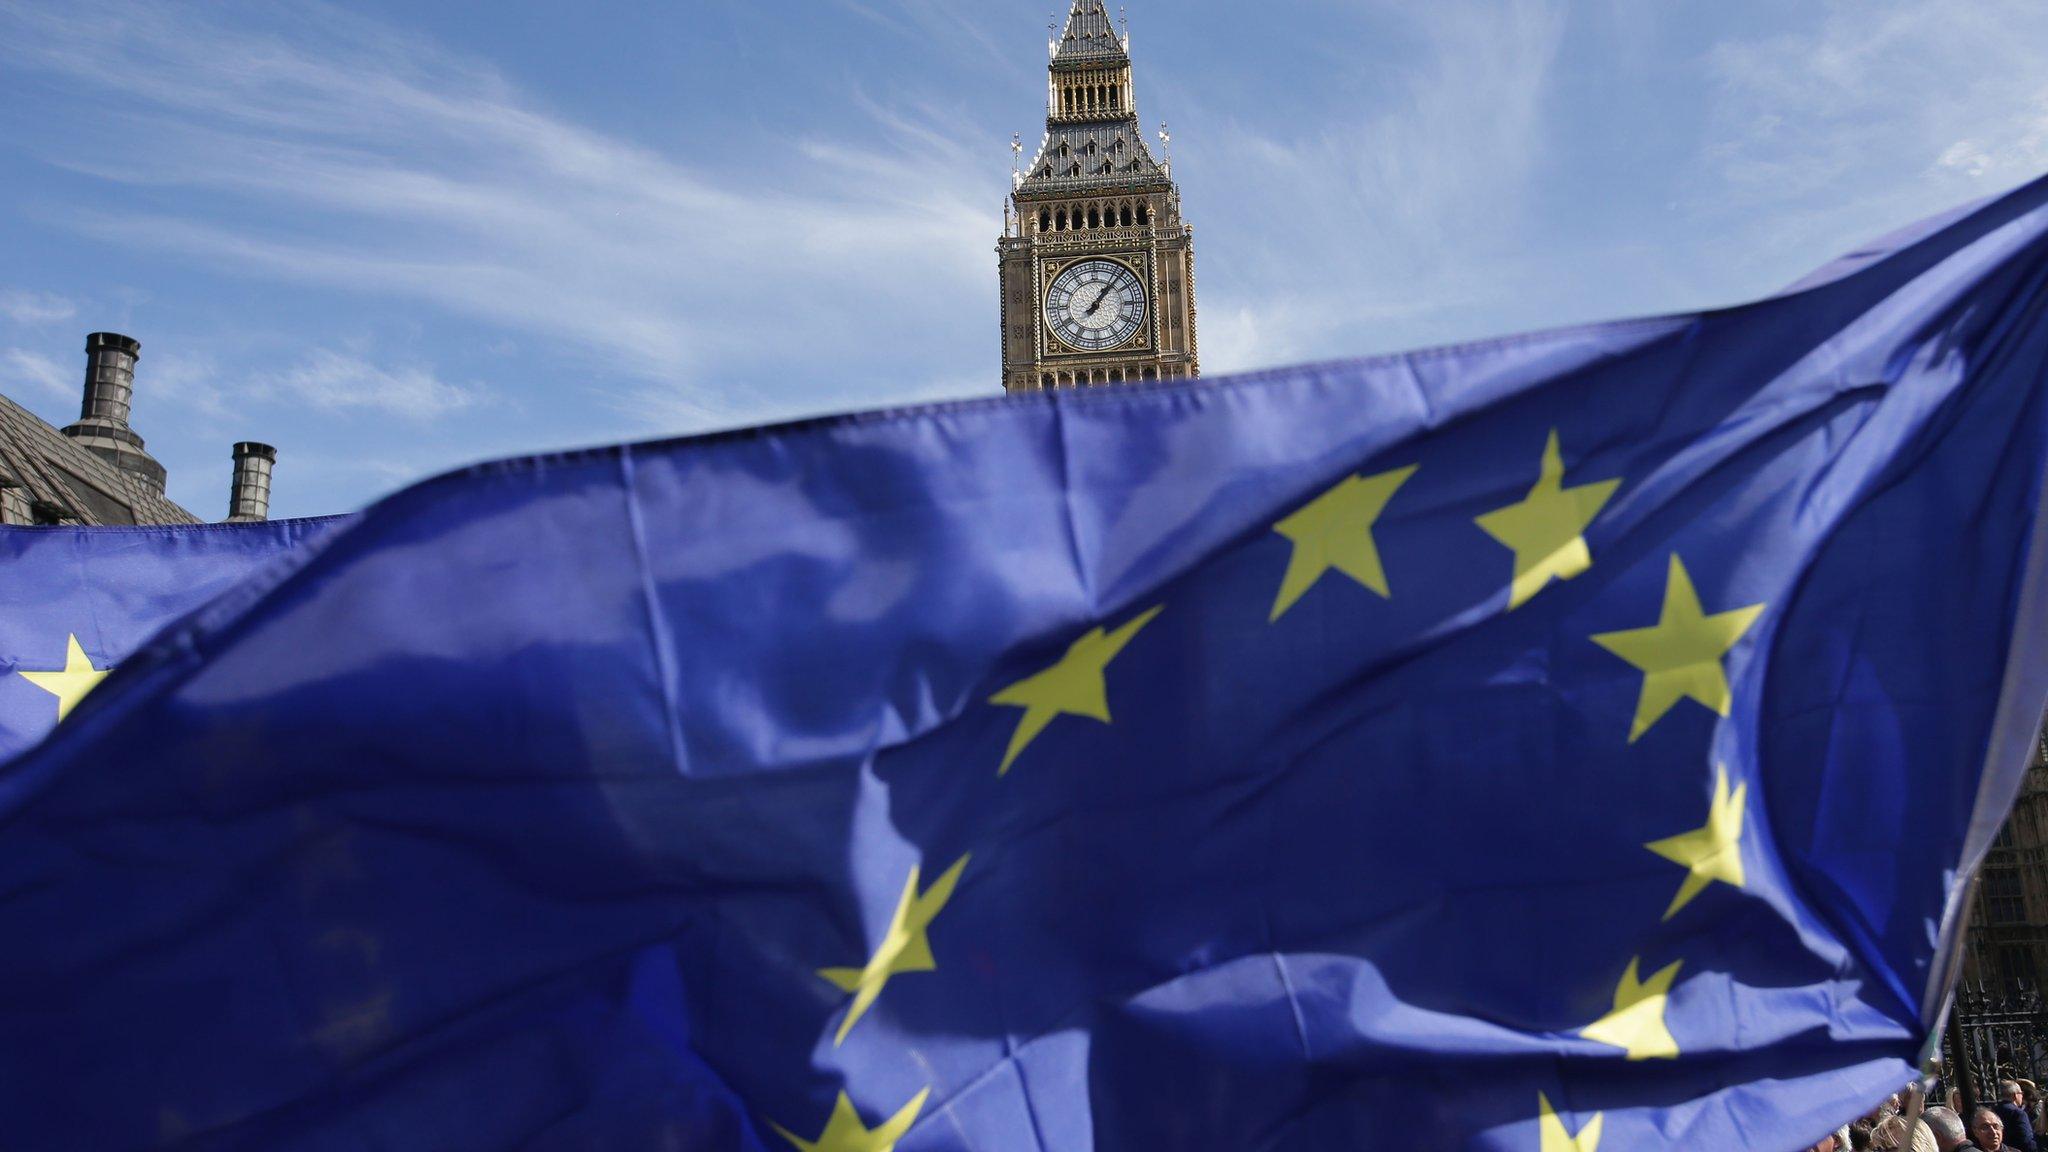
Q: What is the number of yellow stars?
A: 10